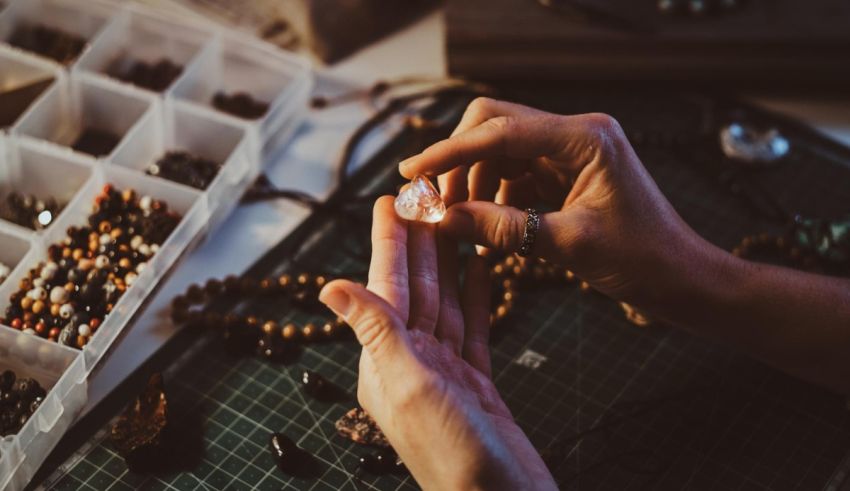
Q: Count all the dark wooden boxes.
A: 1